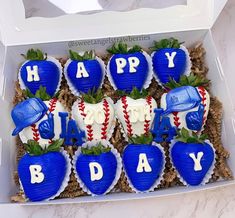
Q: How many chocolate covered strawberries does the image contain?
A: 12